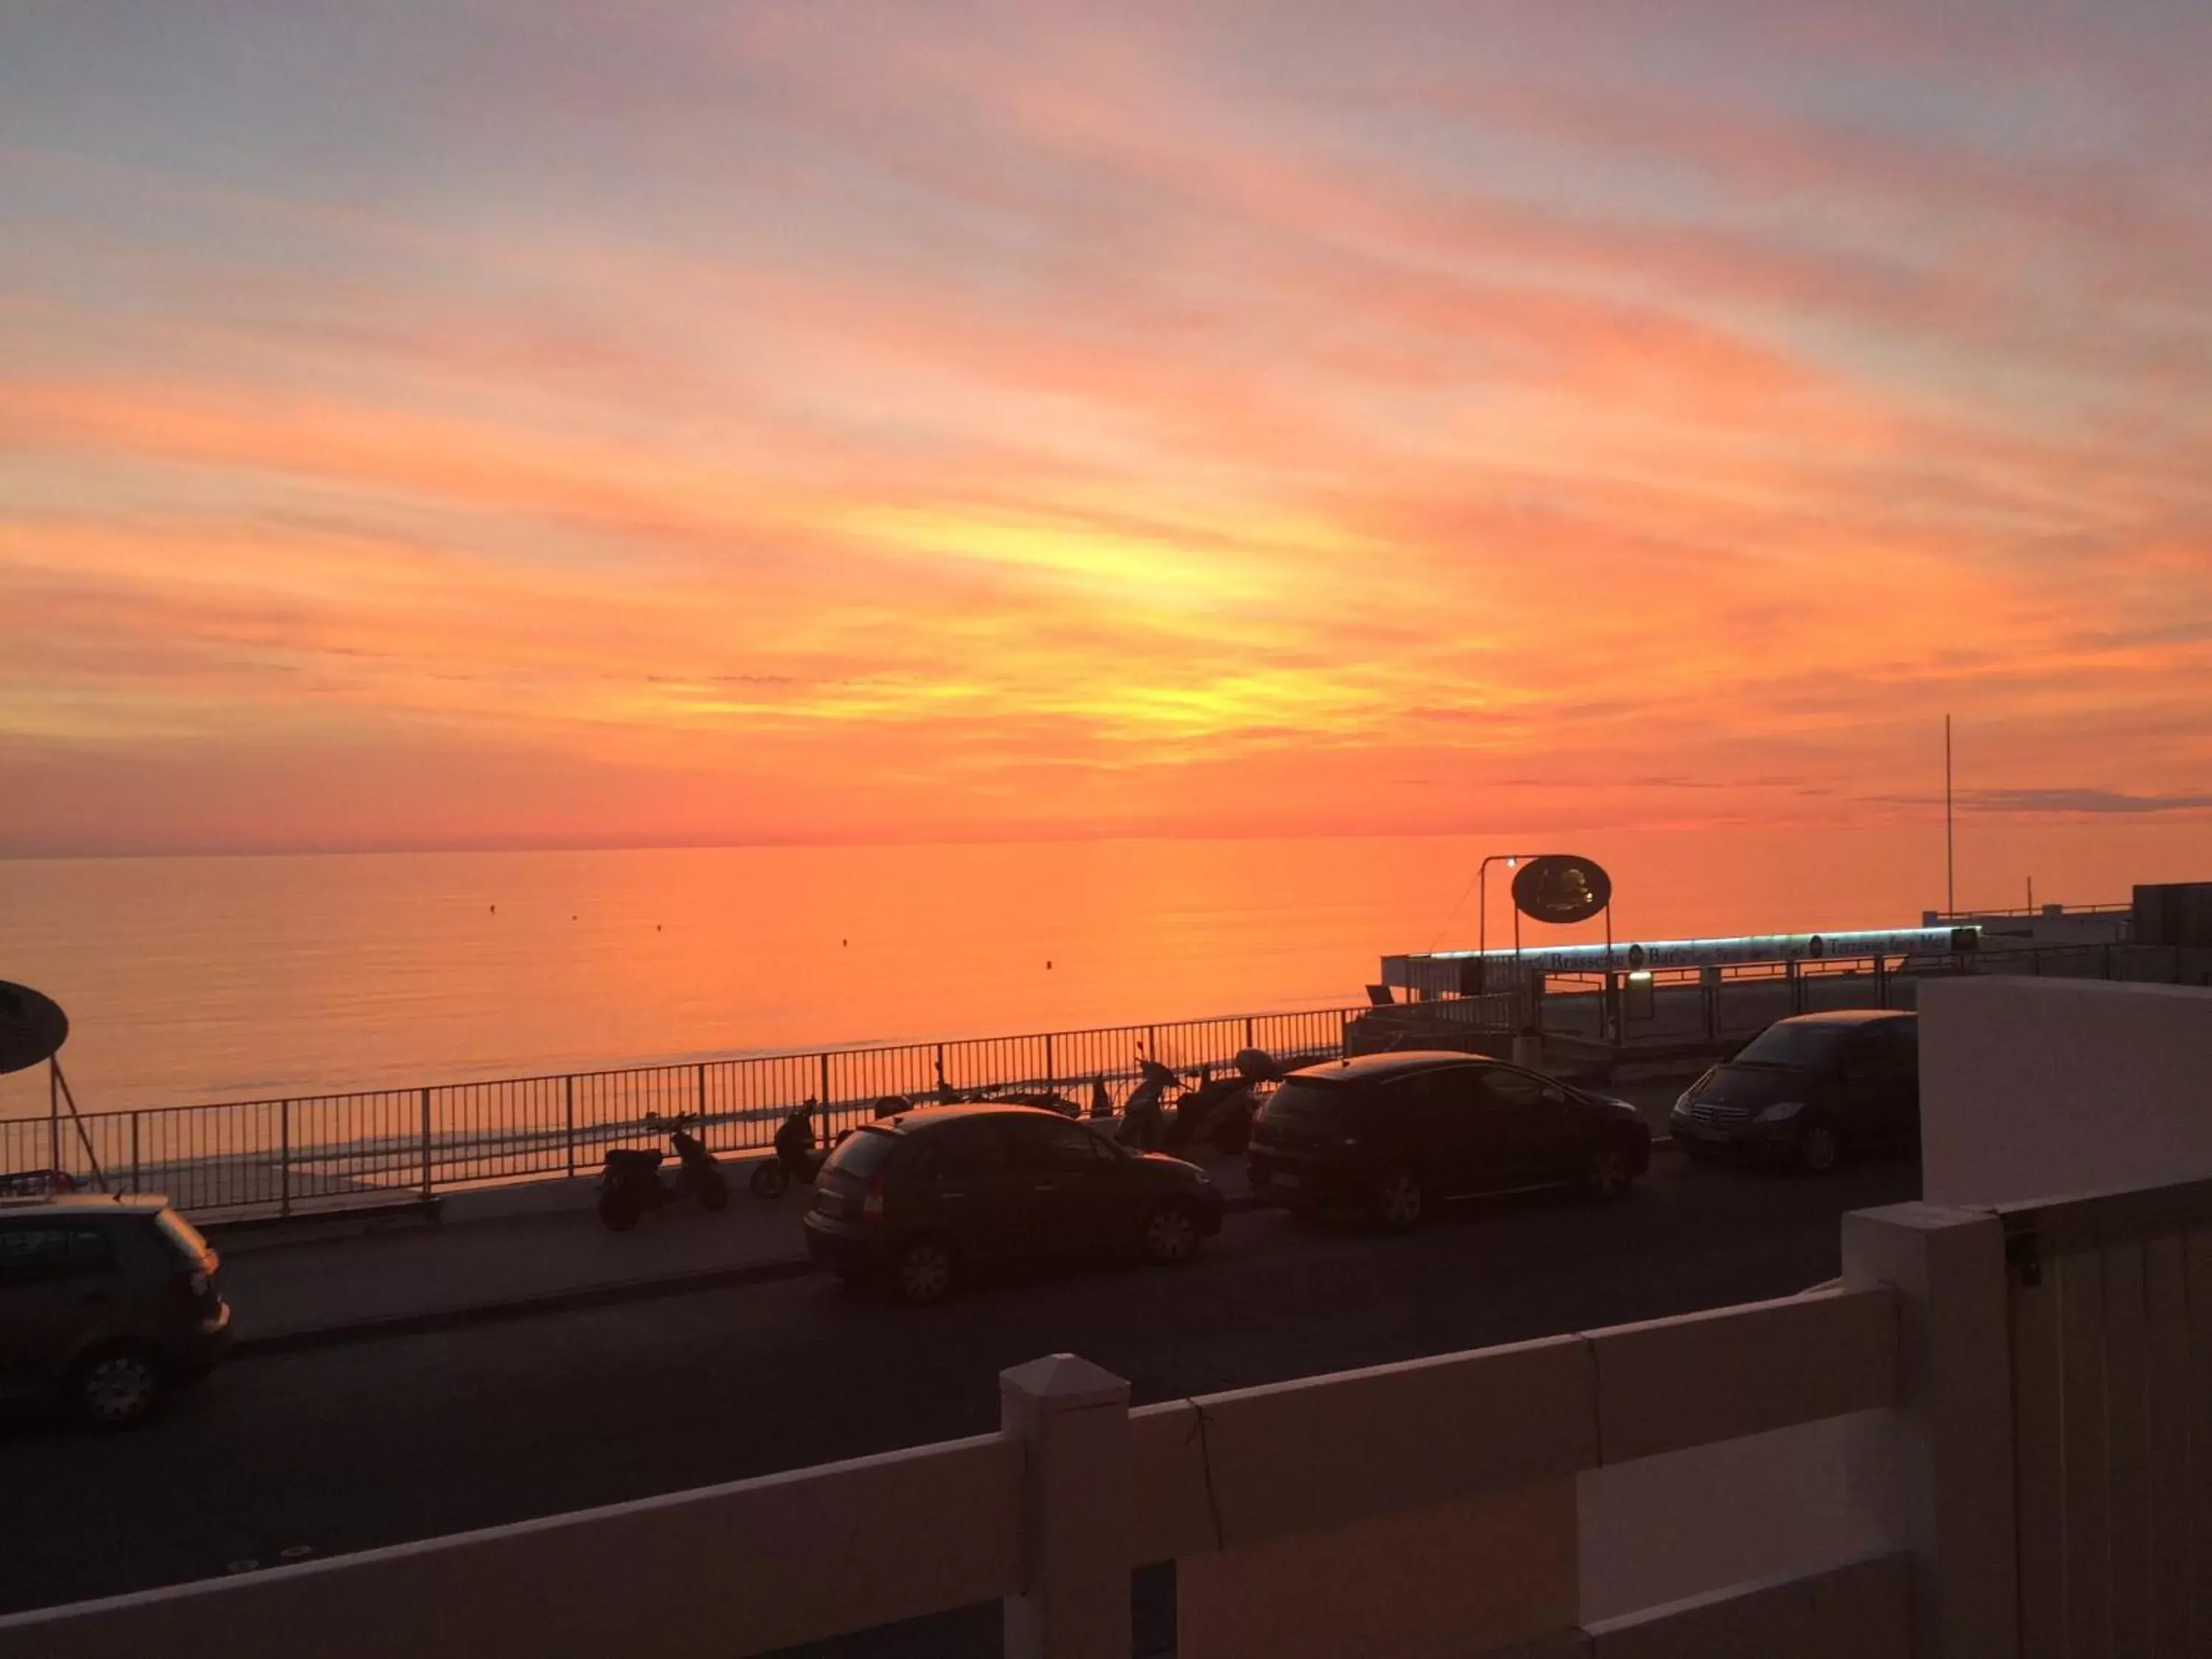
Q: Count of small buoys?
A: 5